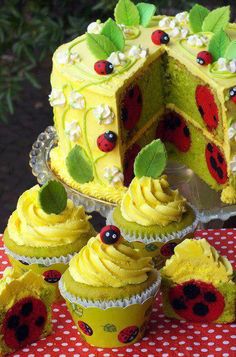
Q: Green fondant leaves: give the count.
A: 11